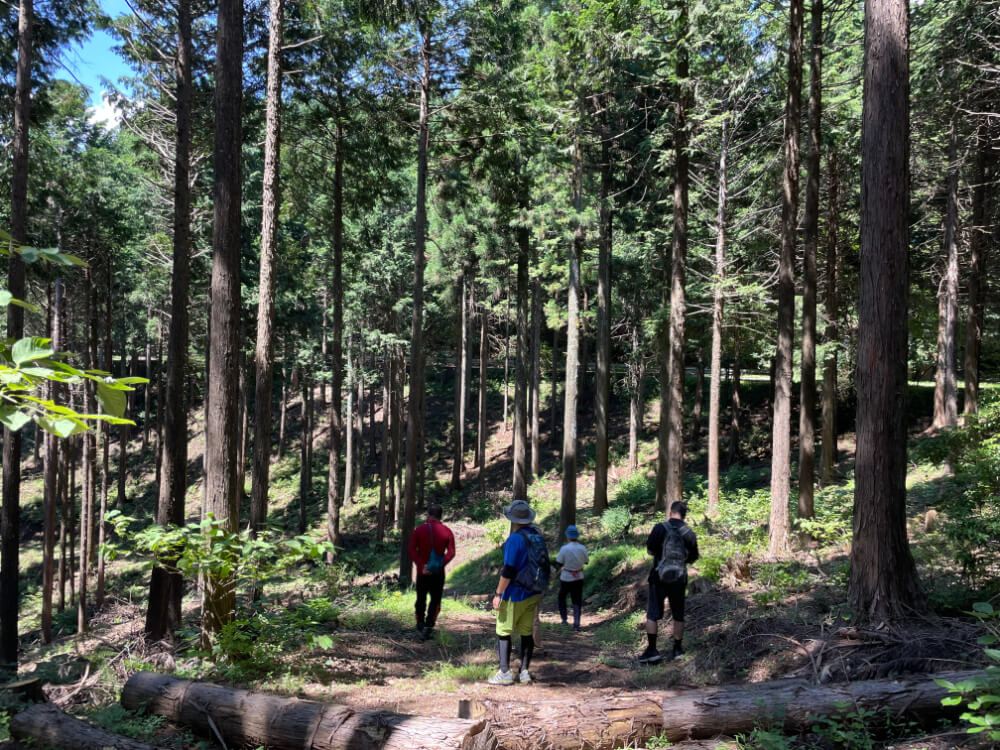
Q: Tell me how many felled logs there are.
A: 3